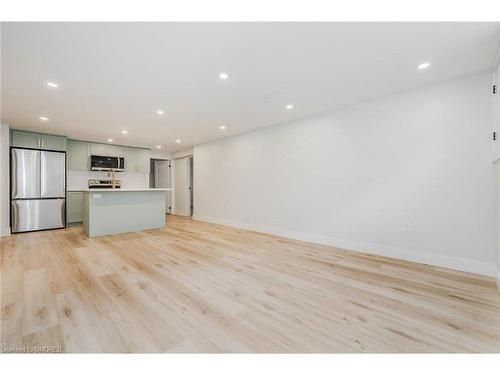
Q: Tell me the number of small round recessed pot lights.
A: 11